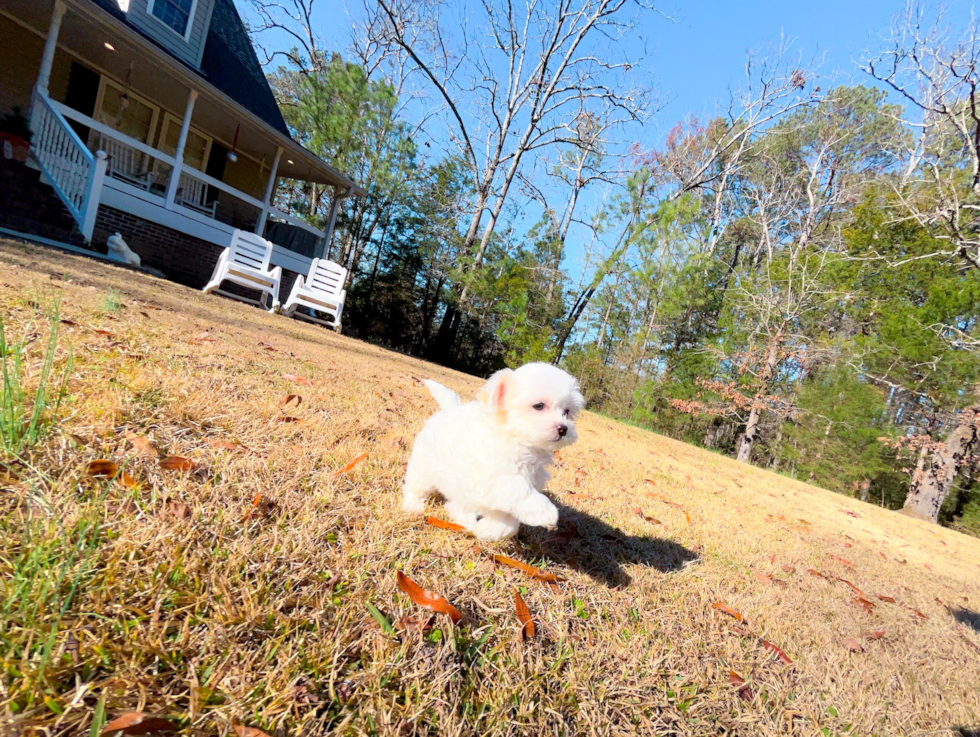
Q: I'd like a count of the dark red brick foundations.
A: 1